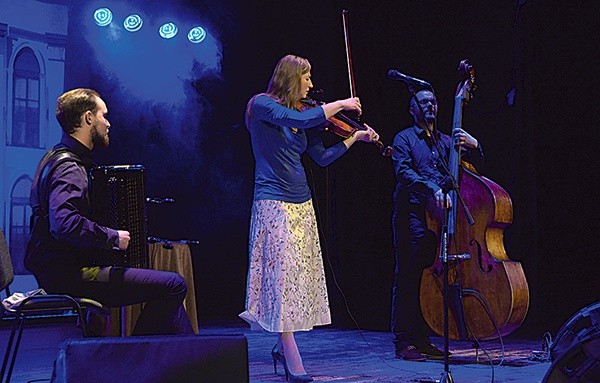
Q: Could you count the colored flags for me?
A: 0